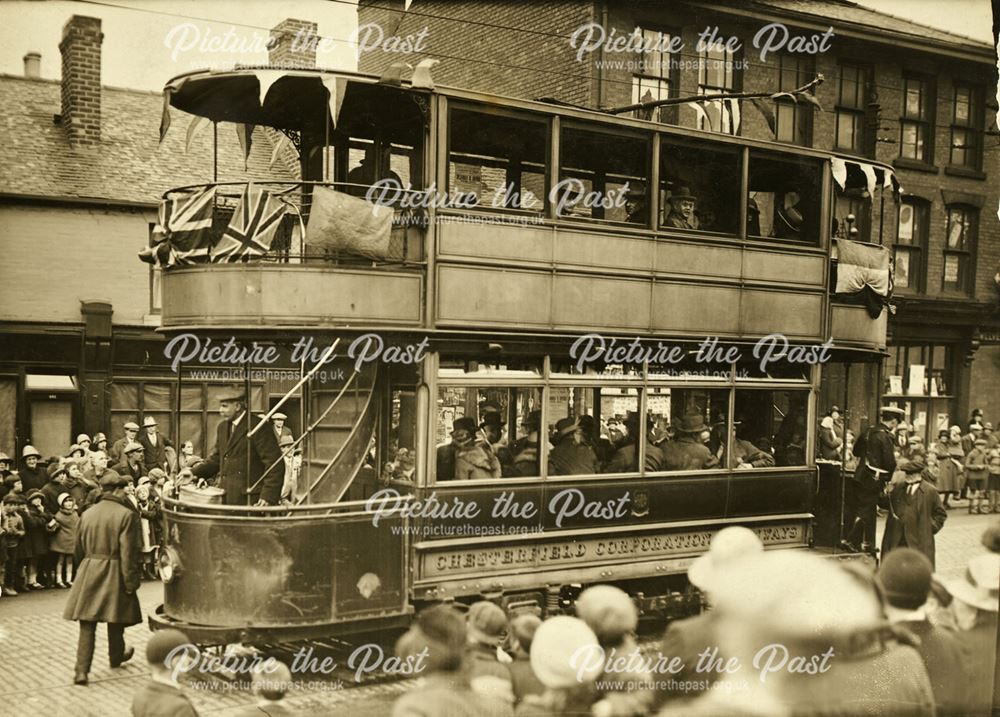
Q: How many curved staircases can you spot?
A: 1